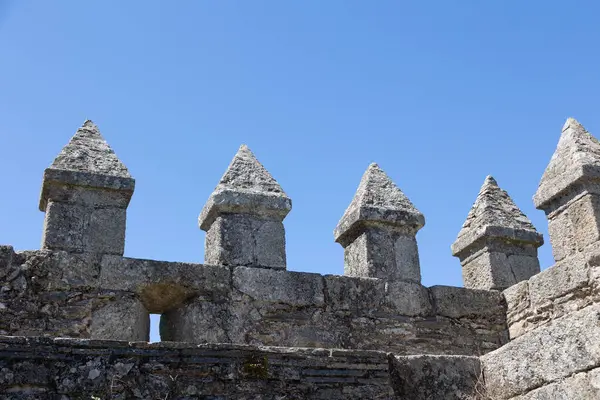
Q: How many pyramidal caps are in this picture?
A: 5